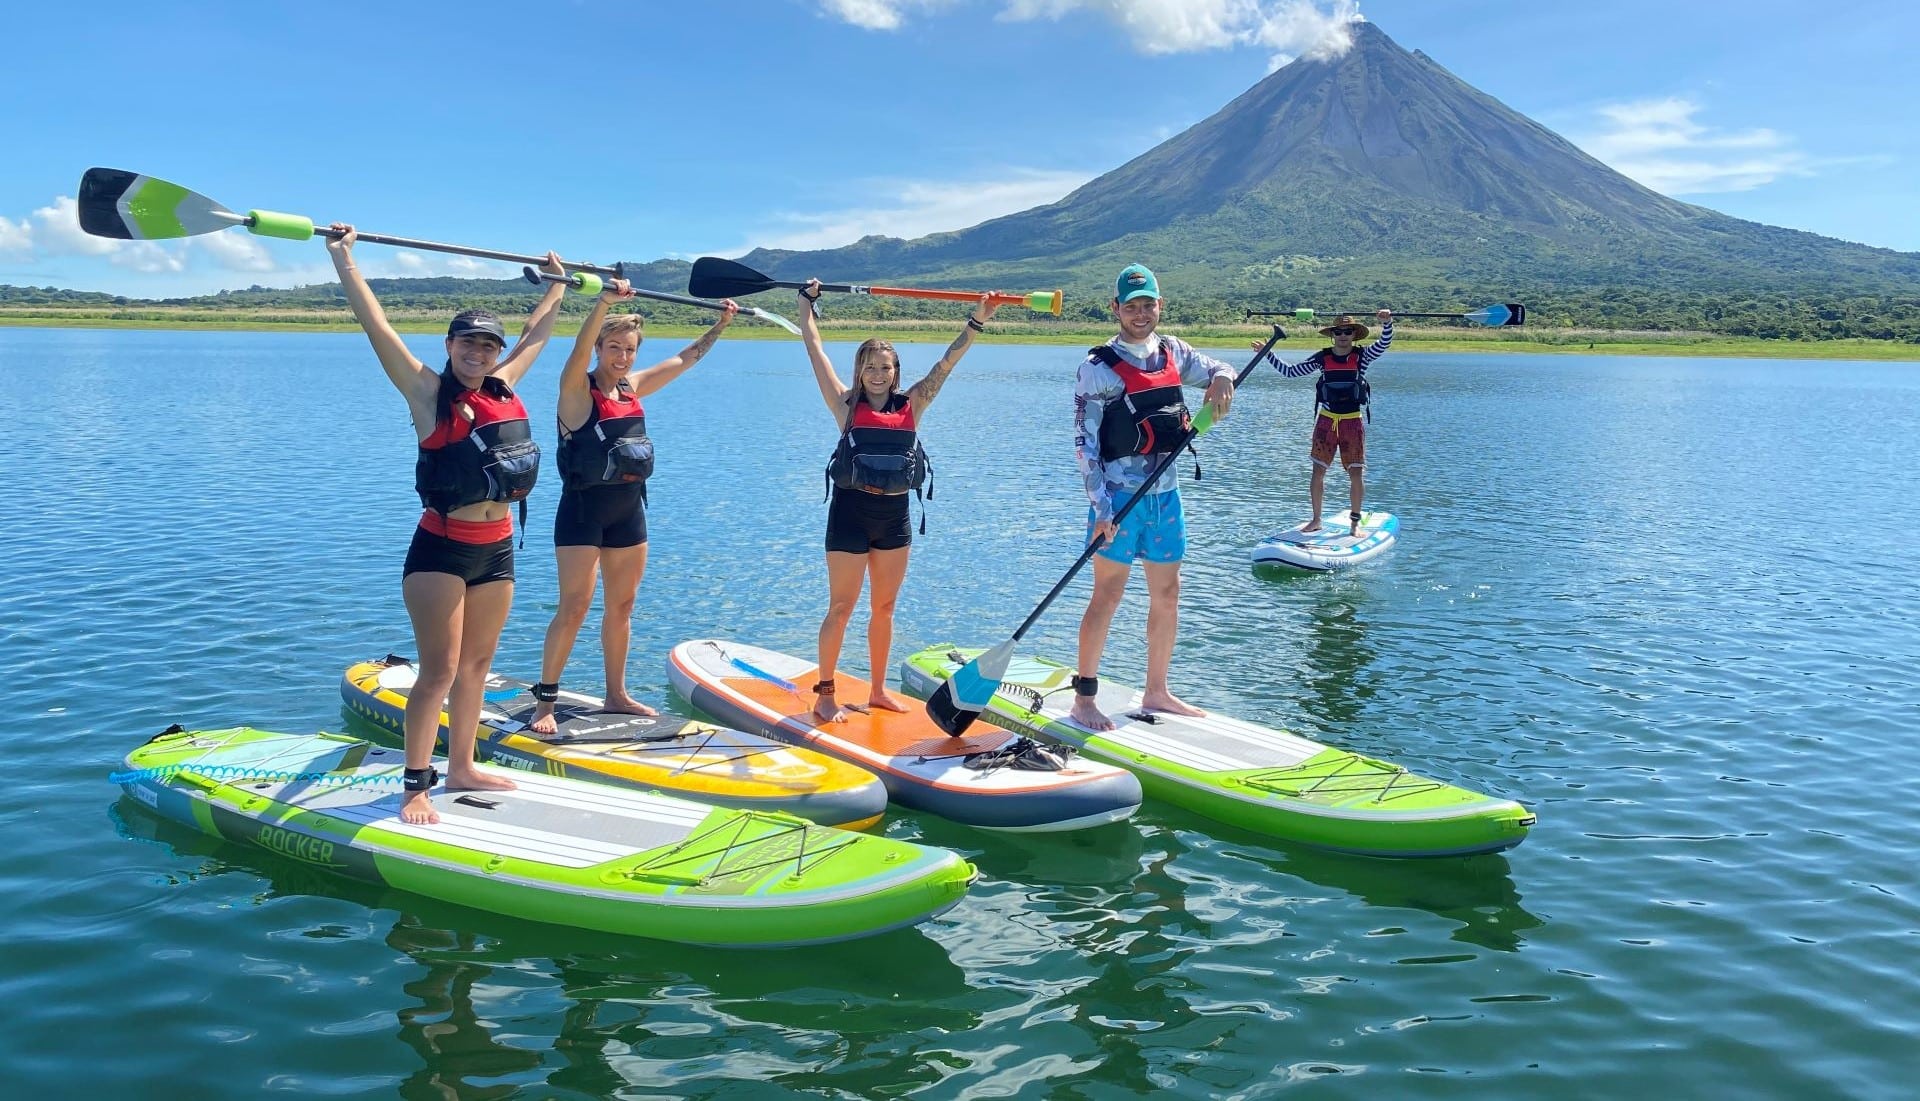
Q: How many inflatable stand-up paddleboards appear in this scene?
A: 5